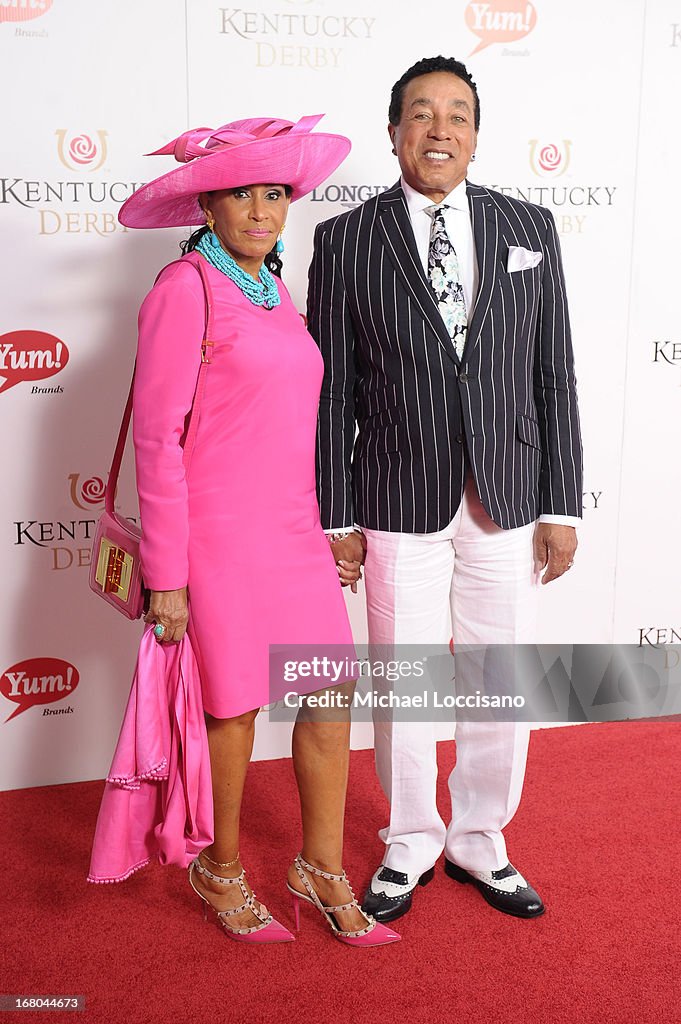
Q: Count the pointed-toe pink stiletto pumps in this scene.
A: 2